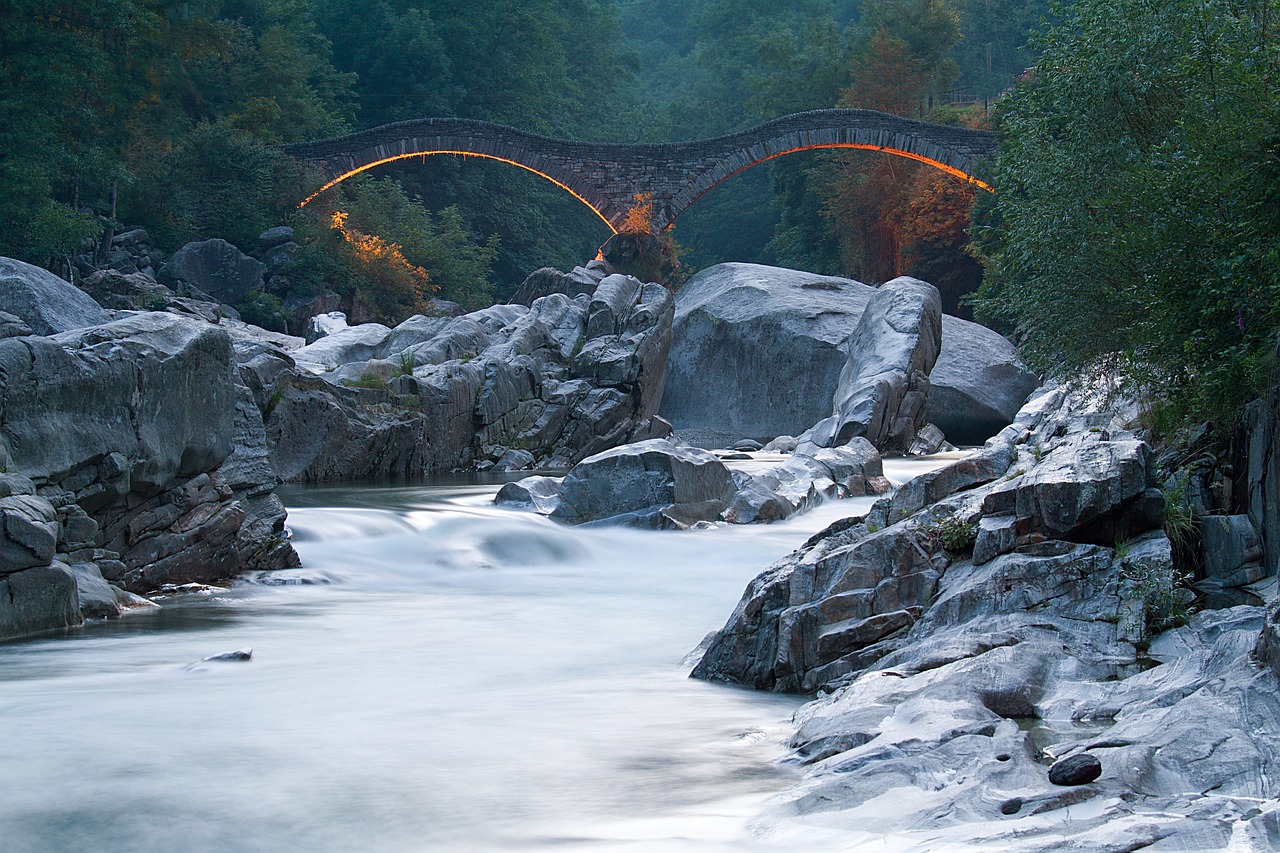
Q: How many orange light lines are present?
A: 2